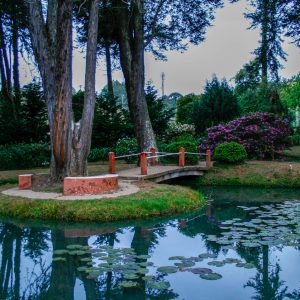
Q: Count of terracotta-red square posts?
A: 5